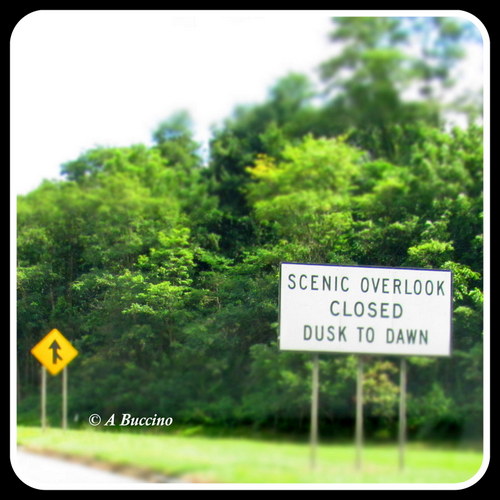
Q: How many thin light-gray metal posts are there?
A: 5